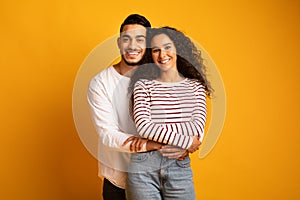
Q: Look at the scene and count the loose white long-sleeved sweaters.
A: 1